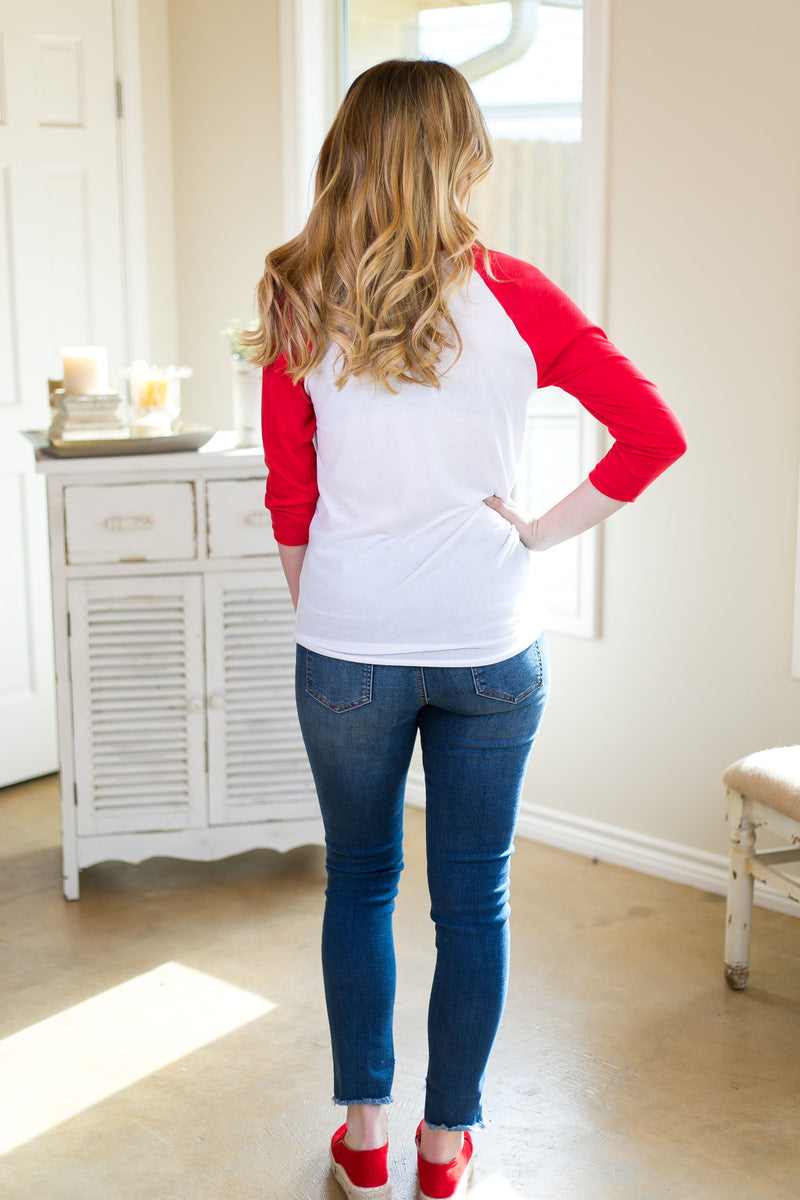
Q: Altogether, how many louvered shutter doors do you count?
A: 2